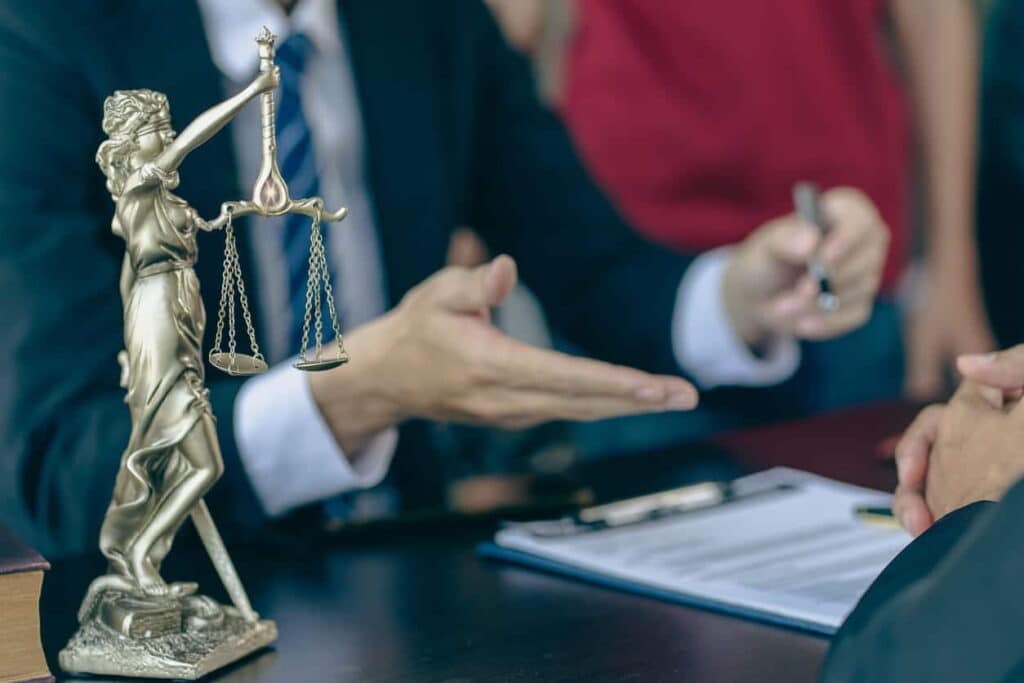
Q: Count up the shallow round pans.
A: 2